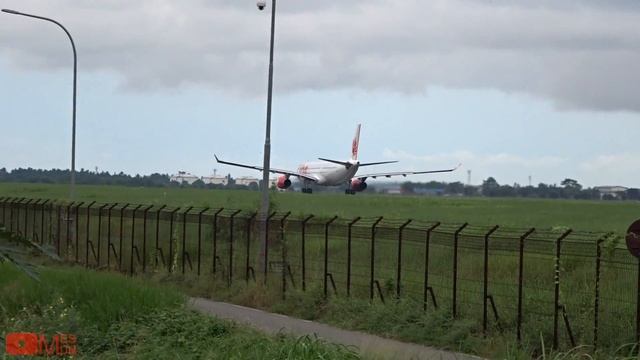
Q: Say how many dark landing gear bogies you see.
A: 2